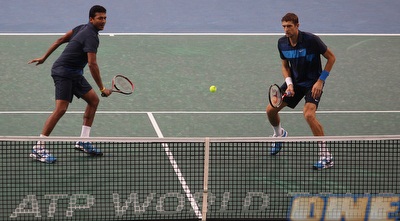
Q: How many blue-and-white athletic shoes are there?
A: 4